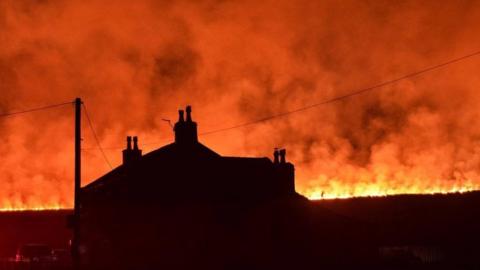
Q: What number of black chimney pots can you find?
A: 6